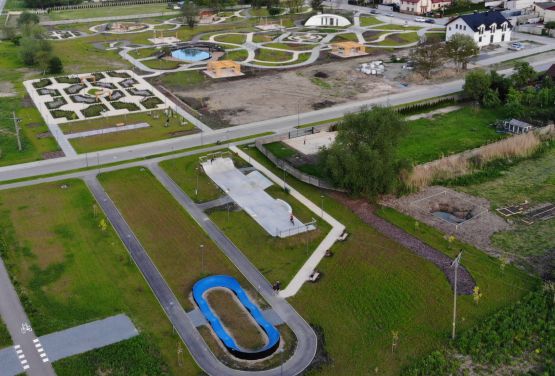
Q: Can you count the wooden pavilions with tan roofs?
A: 2